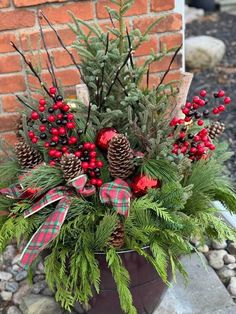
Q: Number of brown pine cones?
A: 5